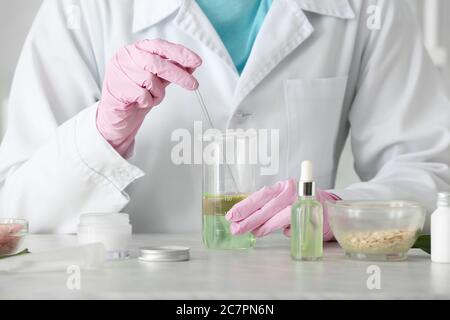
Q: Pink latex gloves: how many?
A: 2